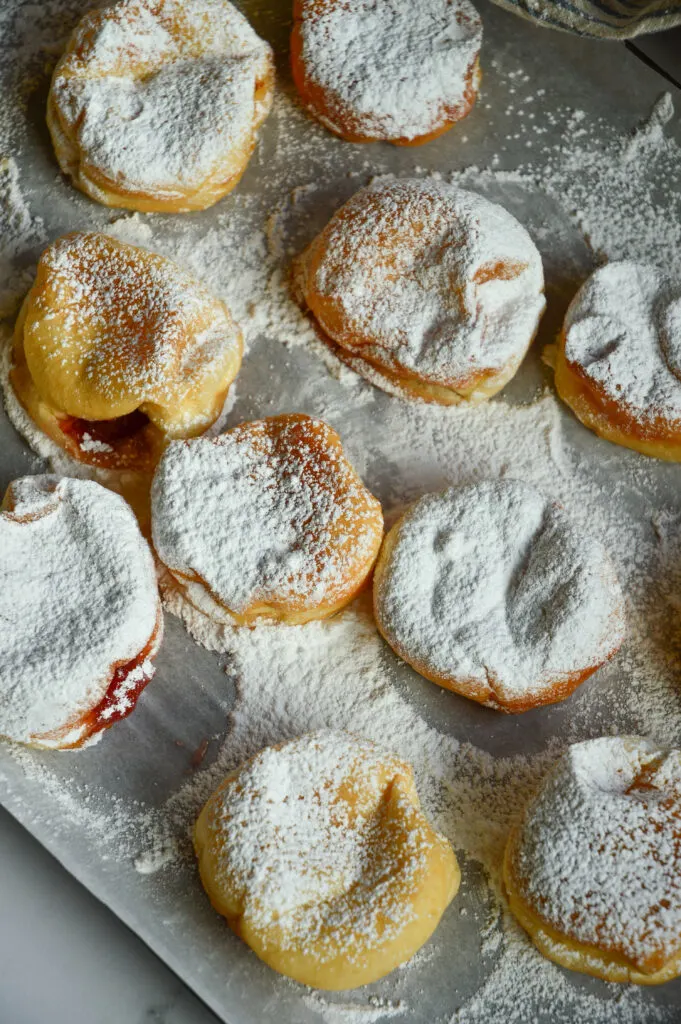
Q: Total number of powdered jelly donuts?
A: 10